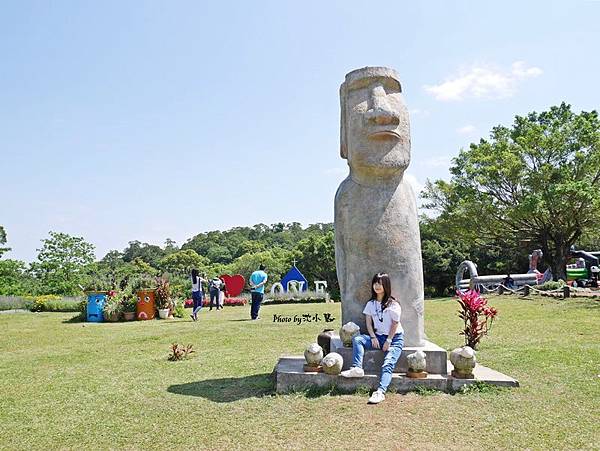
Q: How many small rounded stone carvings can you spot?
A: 5